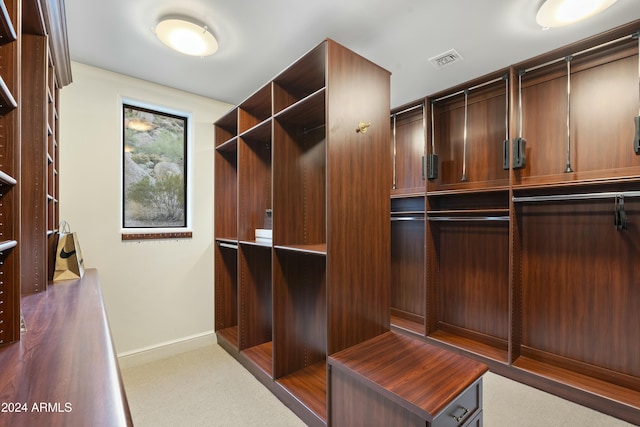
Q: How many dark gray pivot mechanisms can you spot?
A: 5